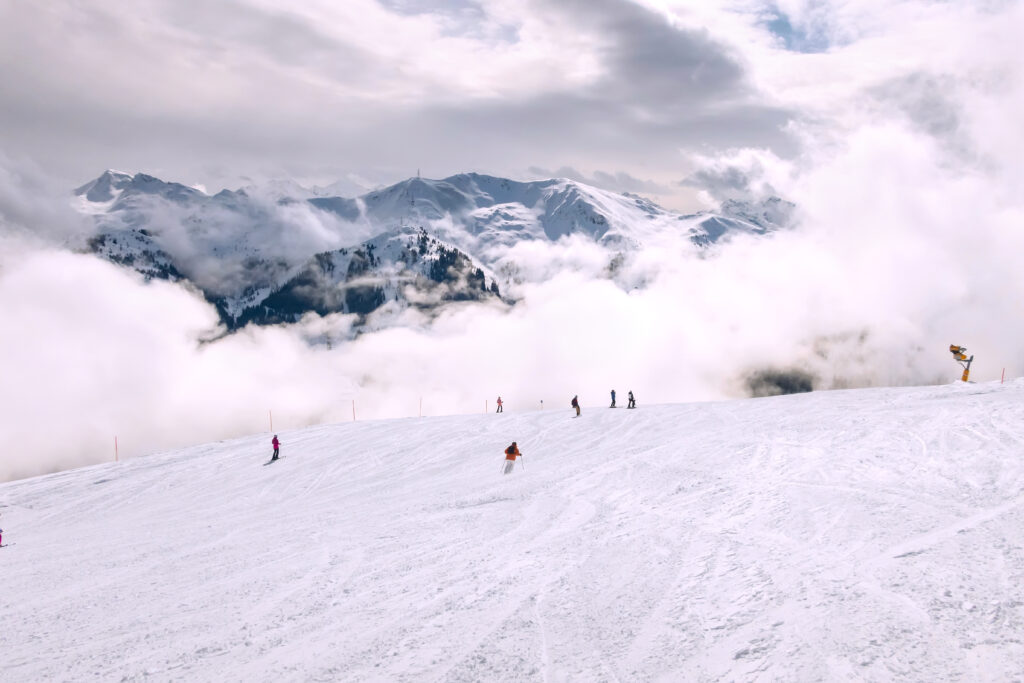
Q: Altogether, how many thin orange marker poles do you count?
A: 6